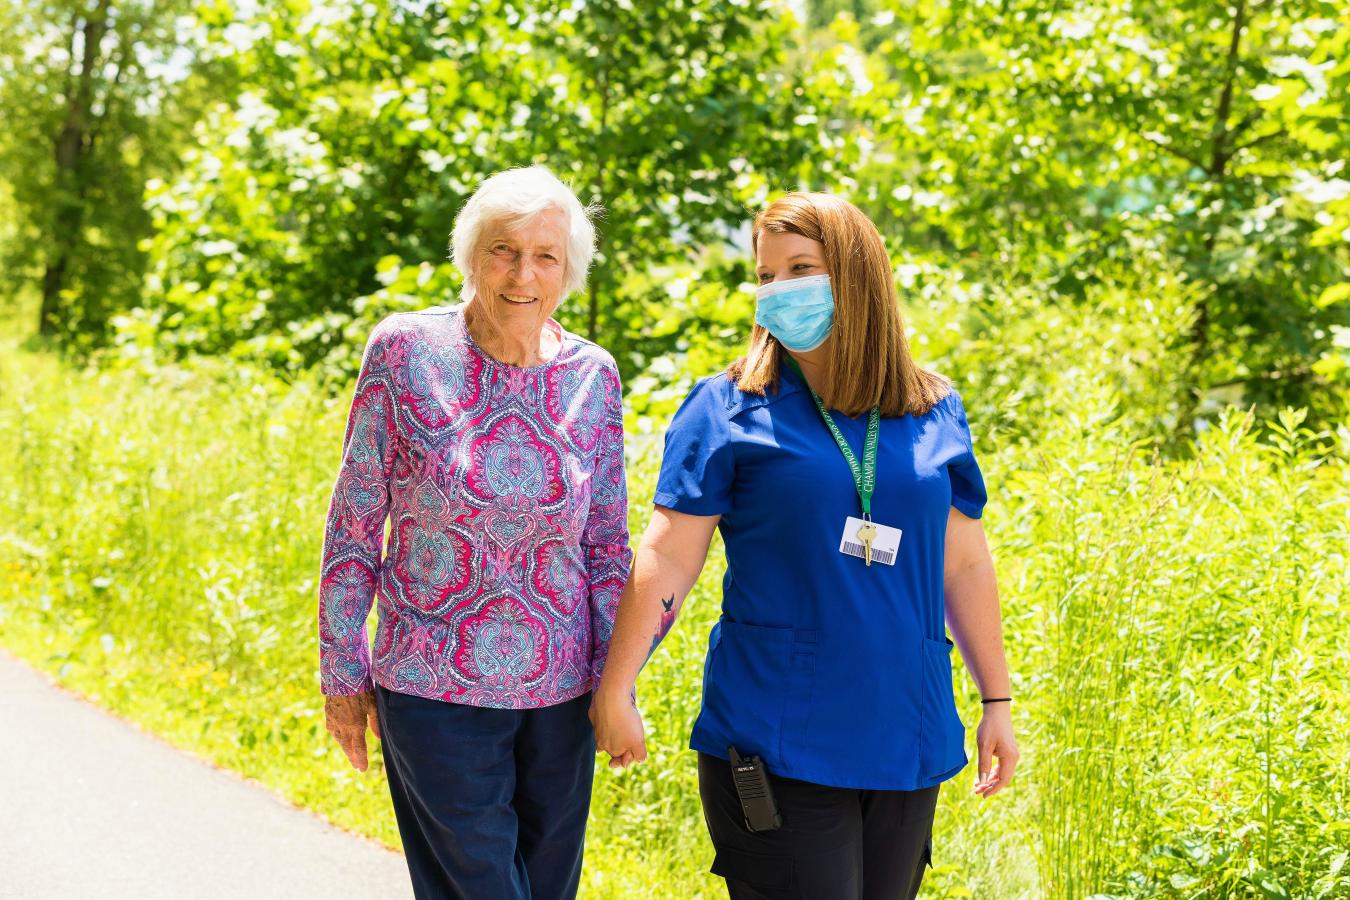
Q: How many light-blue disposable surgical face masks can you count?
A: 1